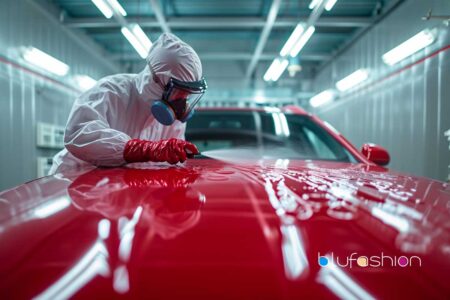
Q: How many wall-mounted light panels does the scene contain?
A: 5